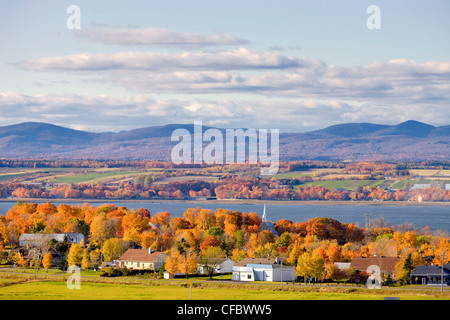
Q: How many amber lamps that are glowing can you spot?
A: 0